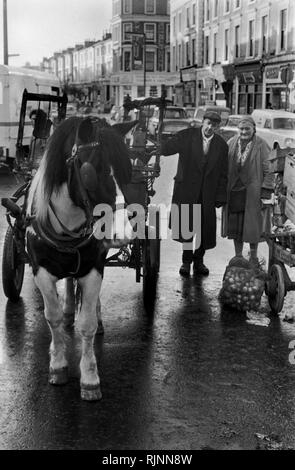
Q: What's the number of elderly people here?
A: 2